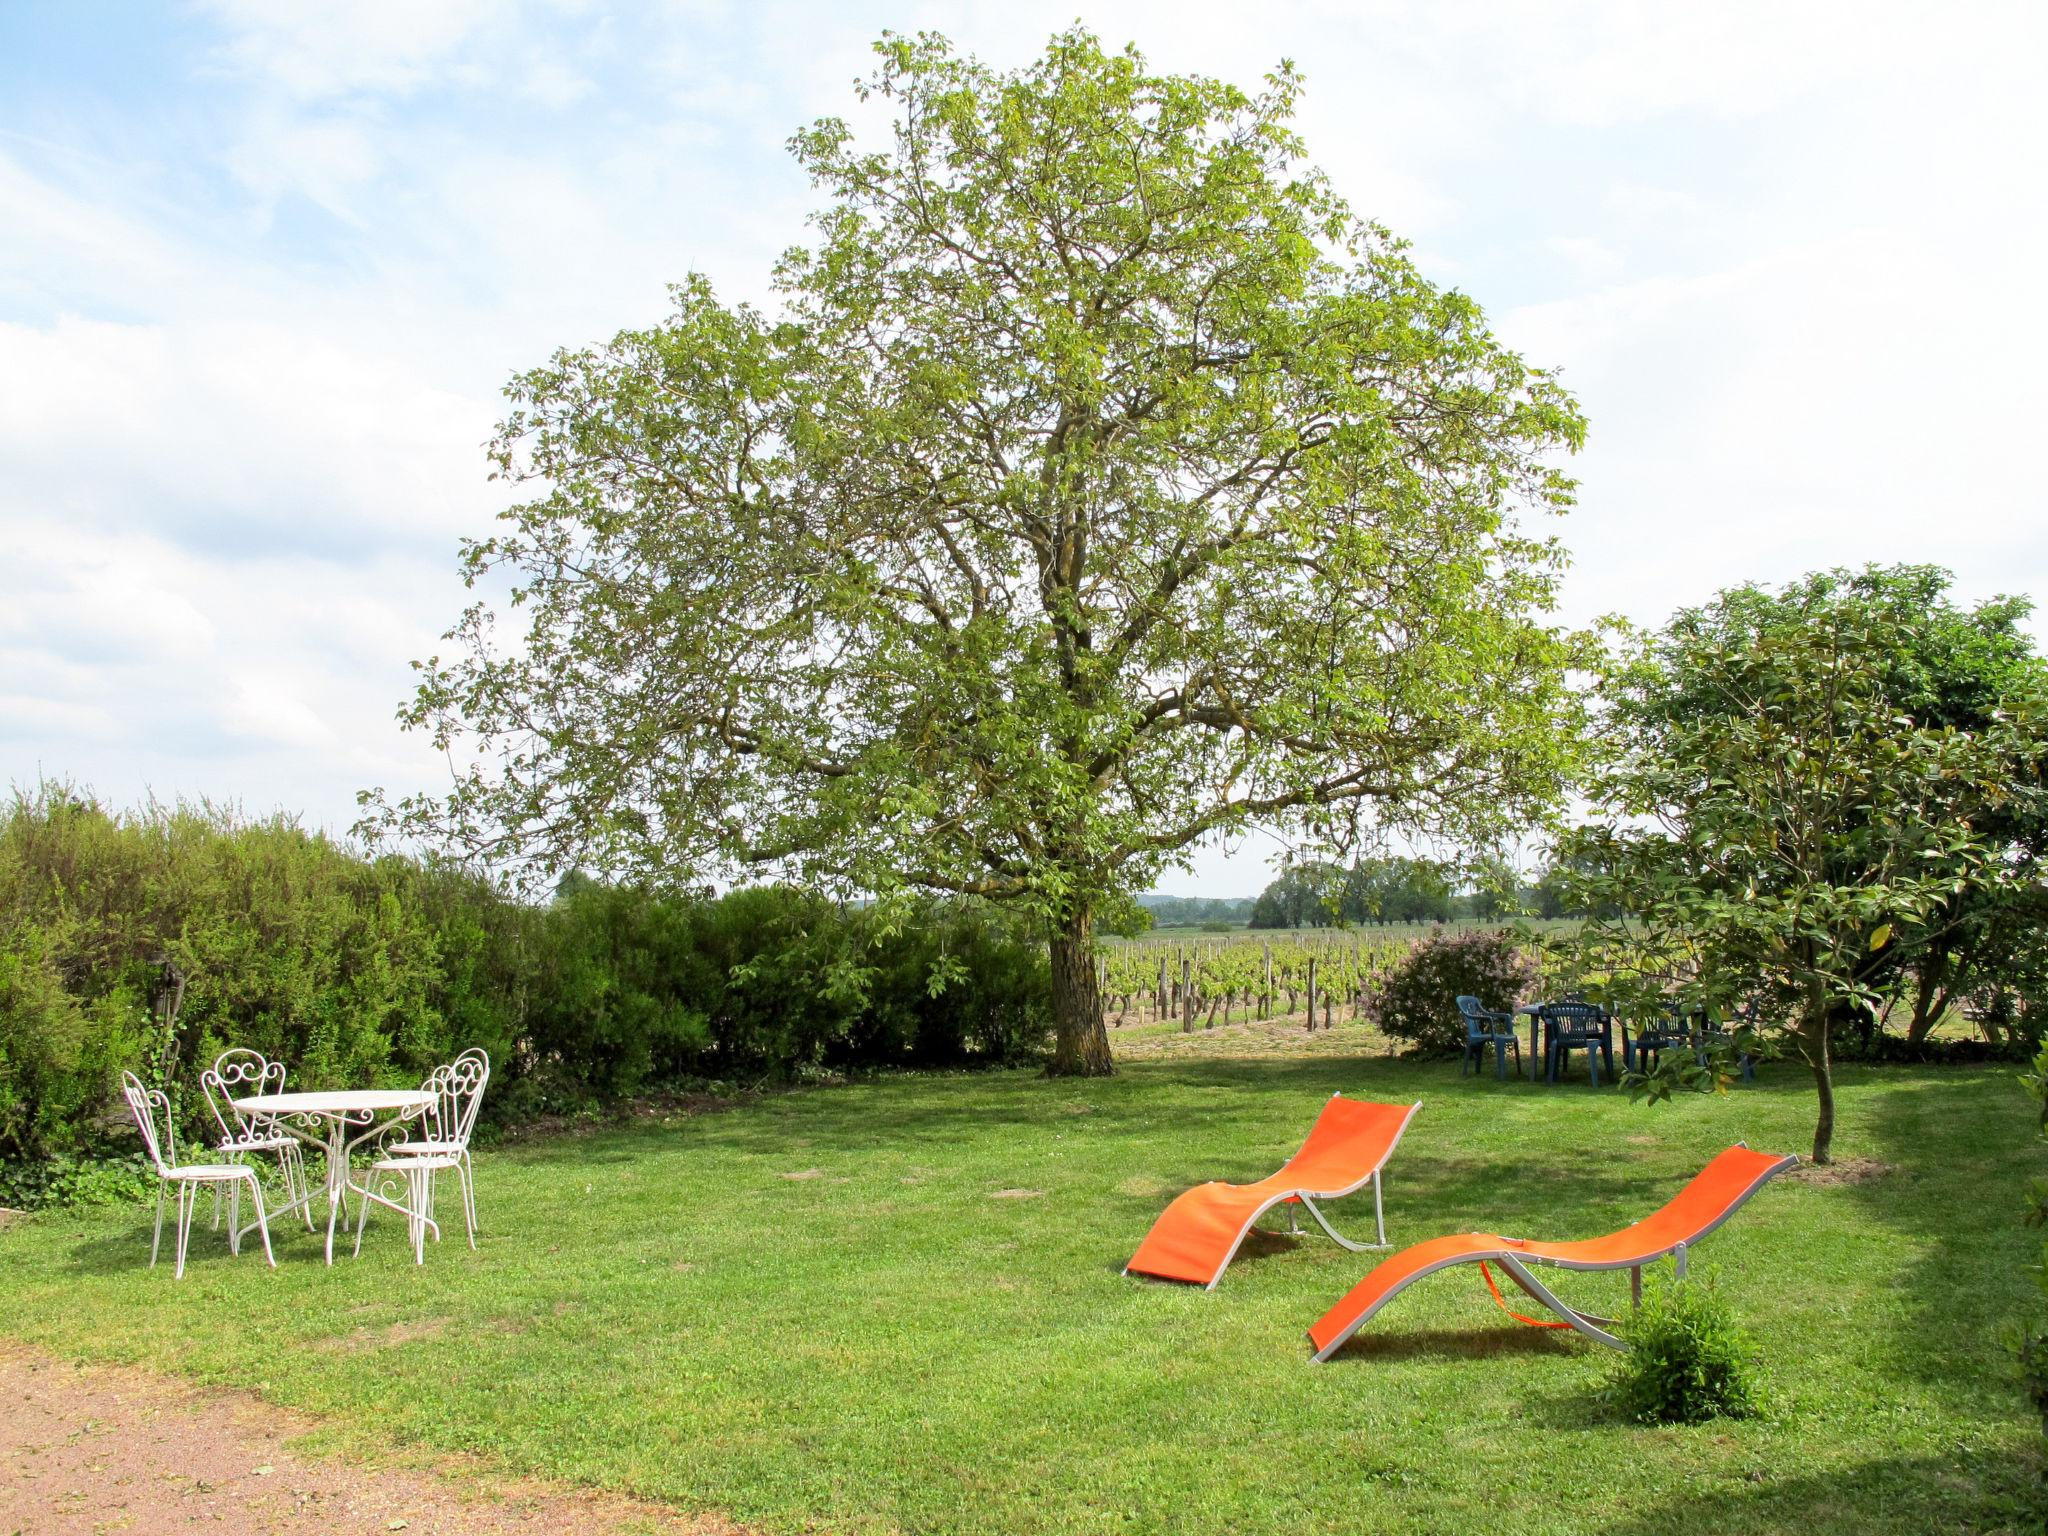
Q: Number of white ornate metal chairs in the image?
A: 4